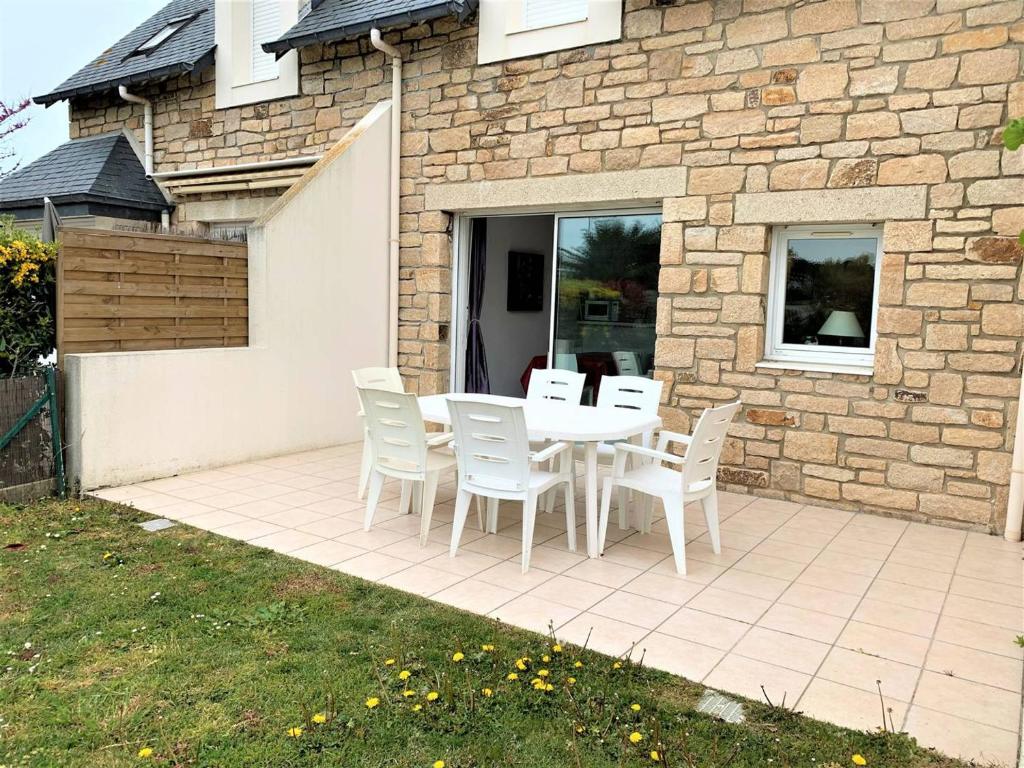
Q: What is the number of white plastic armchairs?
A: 6